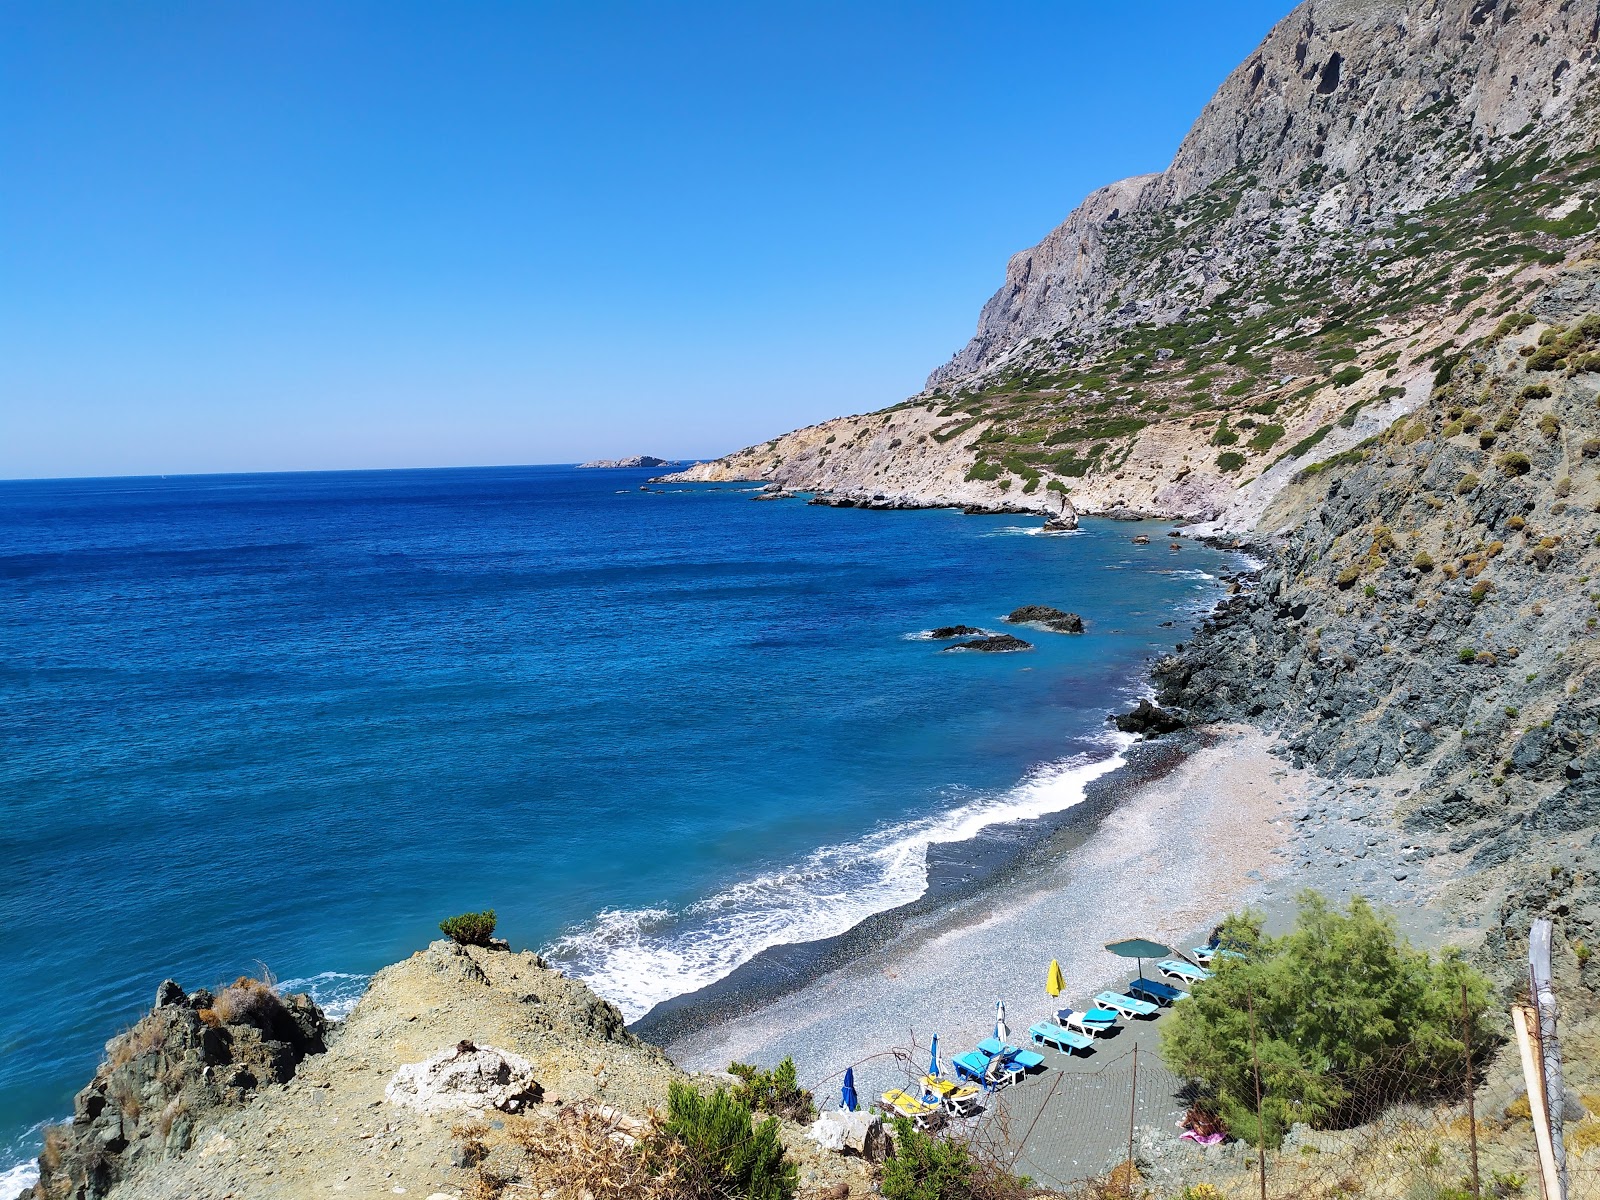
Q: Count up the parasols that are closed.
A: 4